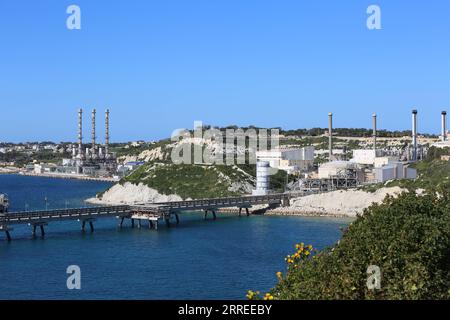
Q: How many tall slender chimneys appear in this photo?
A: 7